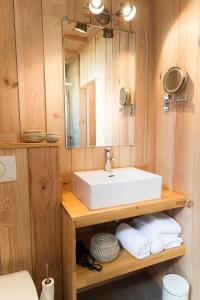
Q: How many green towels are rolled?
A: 0